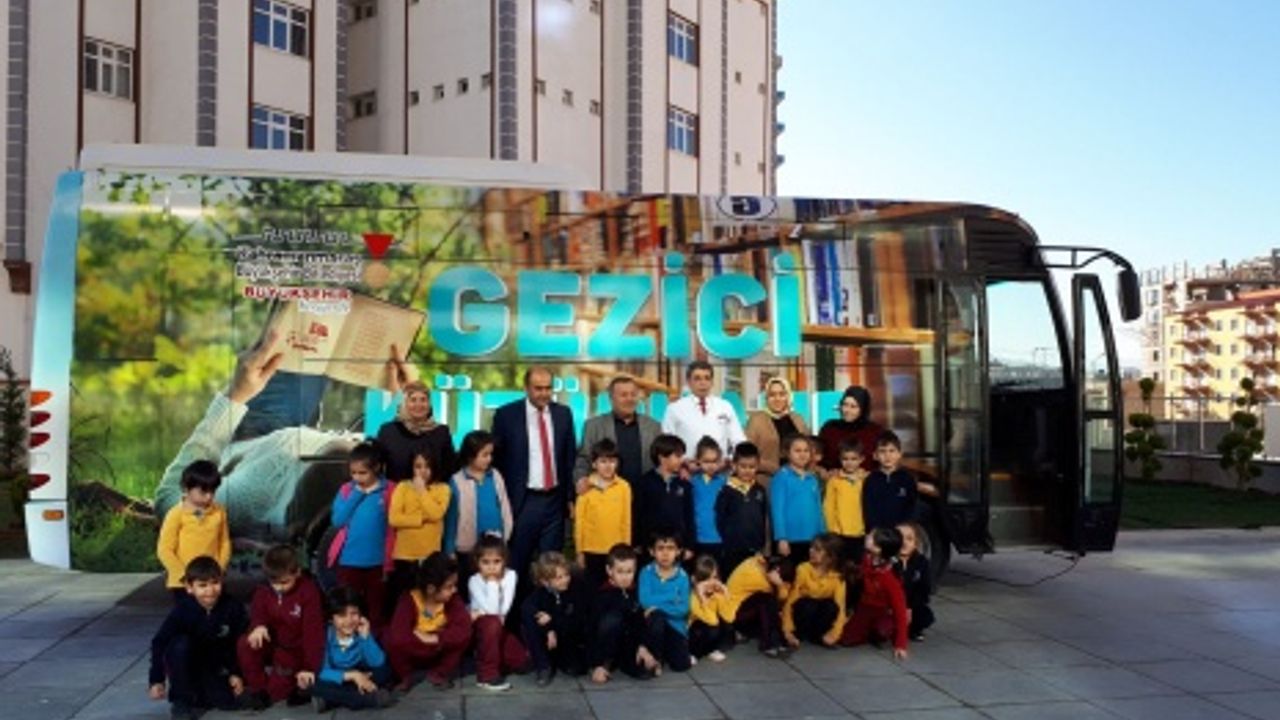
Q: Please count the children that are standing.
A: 12